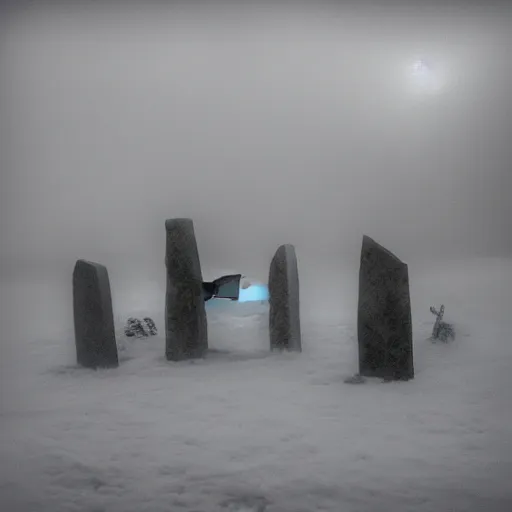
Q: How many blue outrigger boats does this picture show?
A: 0